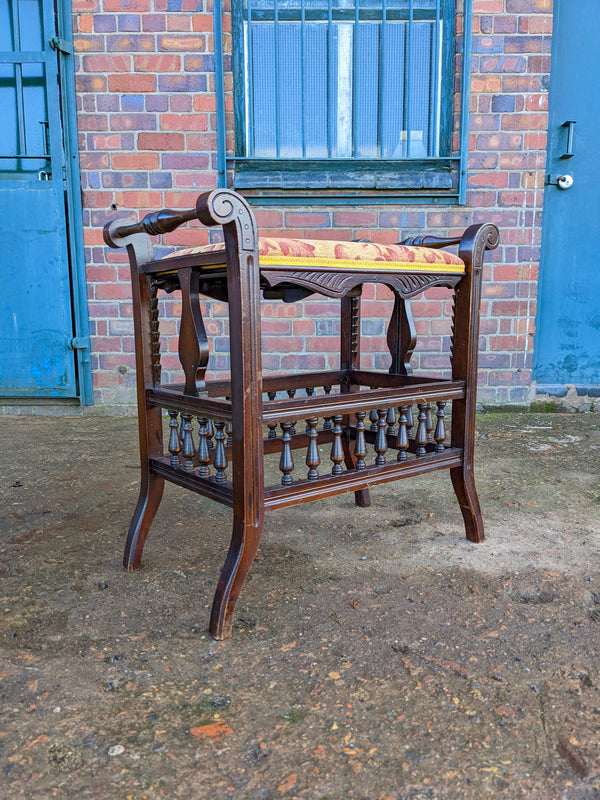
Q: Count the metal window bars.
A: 8